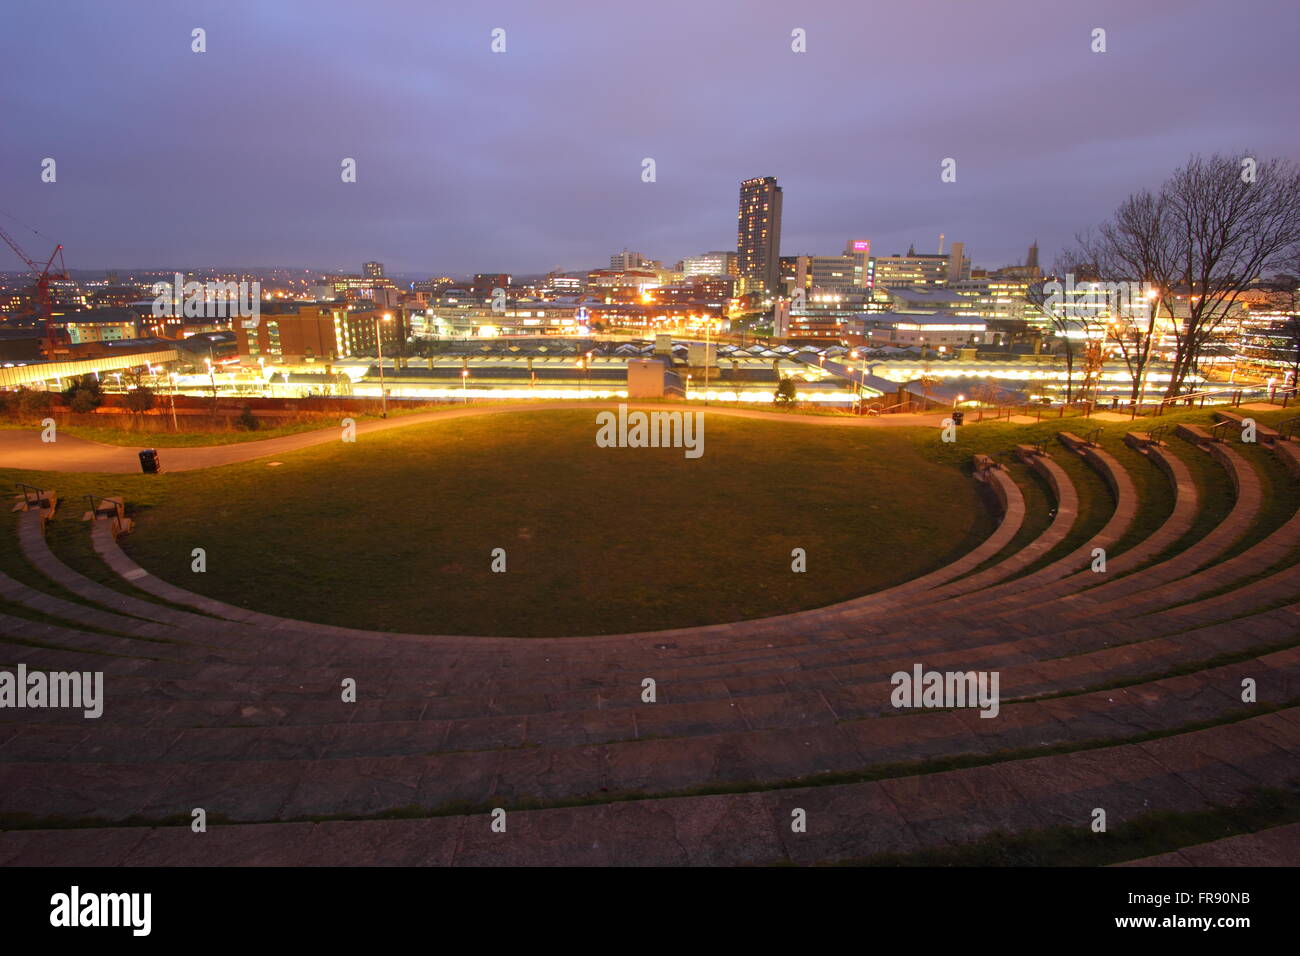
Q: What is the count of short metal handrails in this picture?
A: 8